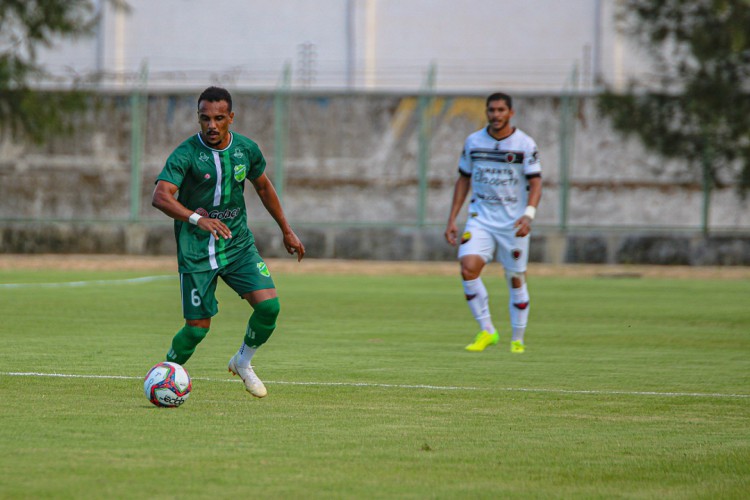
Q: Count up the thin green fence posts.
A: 5